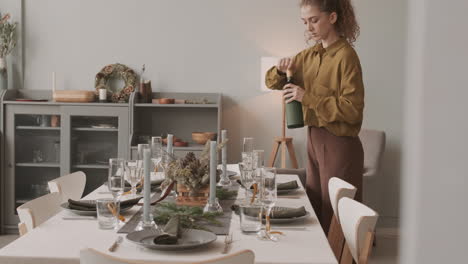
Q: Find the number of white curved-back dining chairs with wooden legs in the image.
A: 5